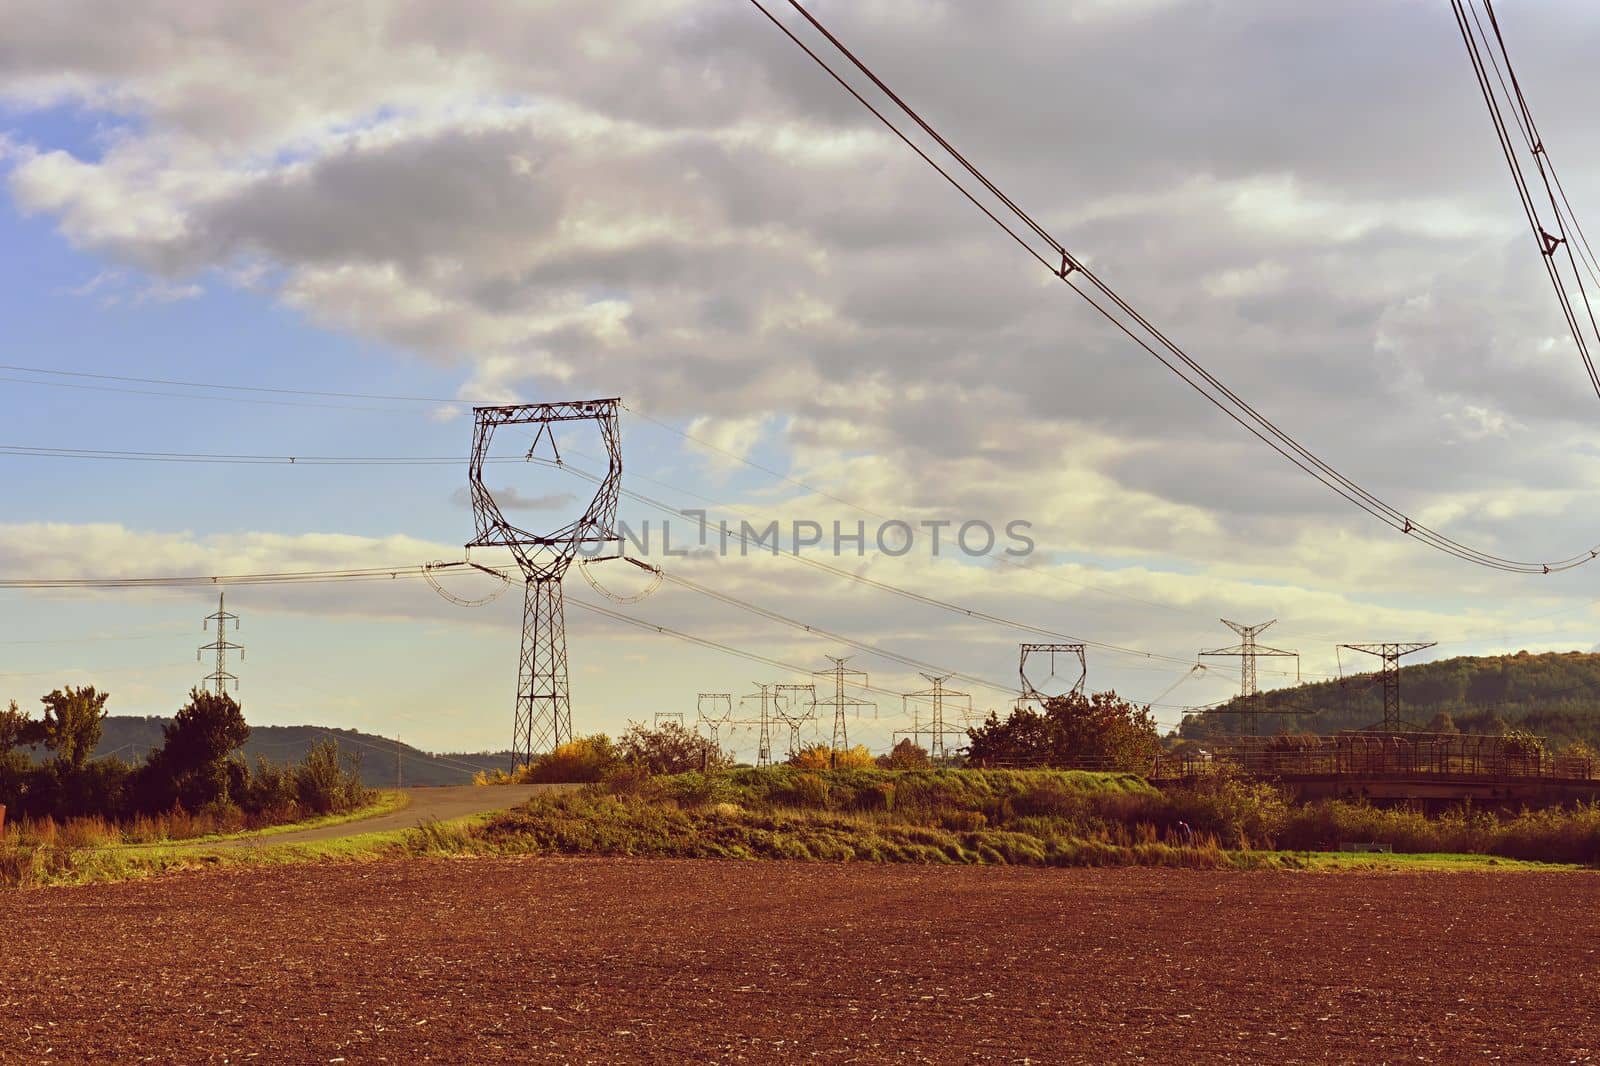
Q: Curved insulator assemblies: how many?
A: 2